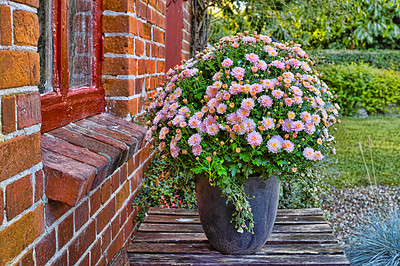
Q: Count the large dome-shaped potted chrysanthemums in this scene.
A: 1